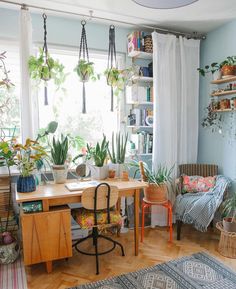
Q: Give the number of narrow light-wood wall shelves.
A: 3